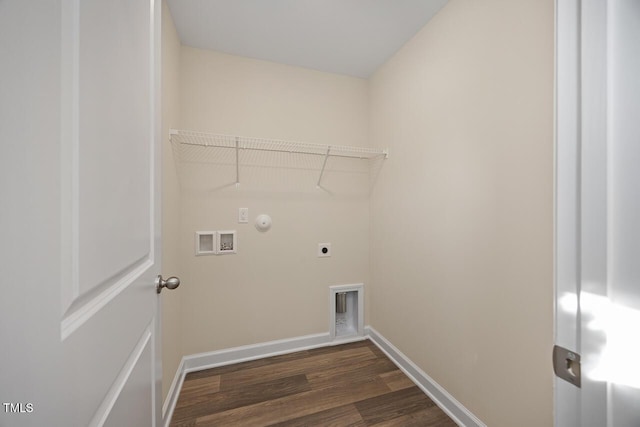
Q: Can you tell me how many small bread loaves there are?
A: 0